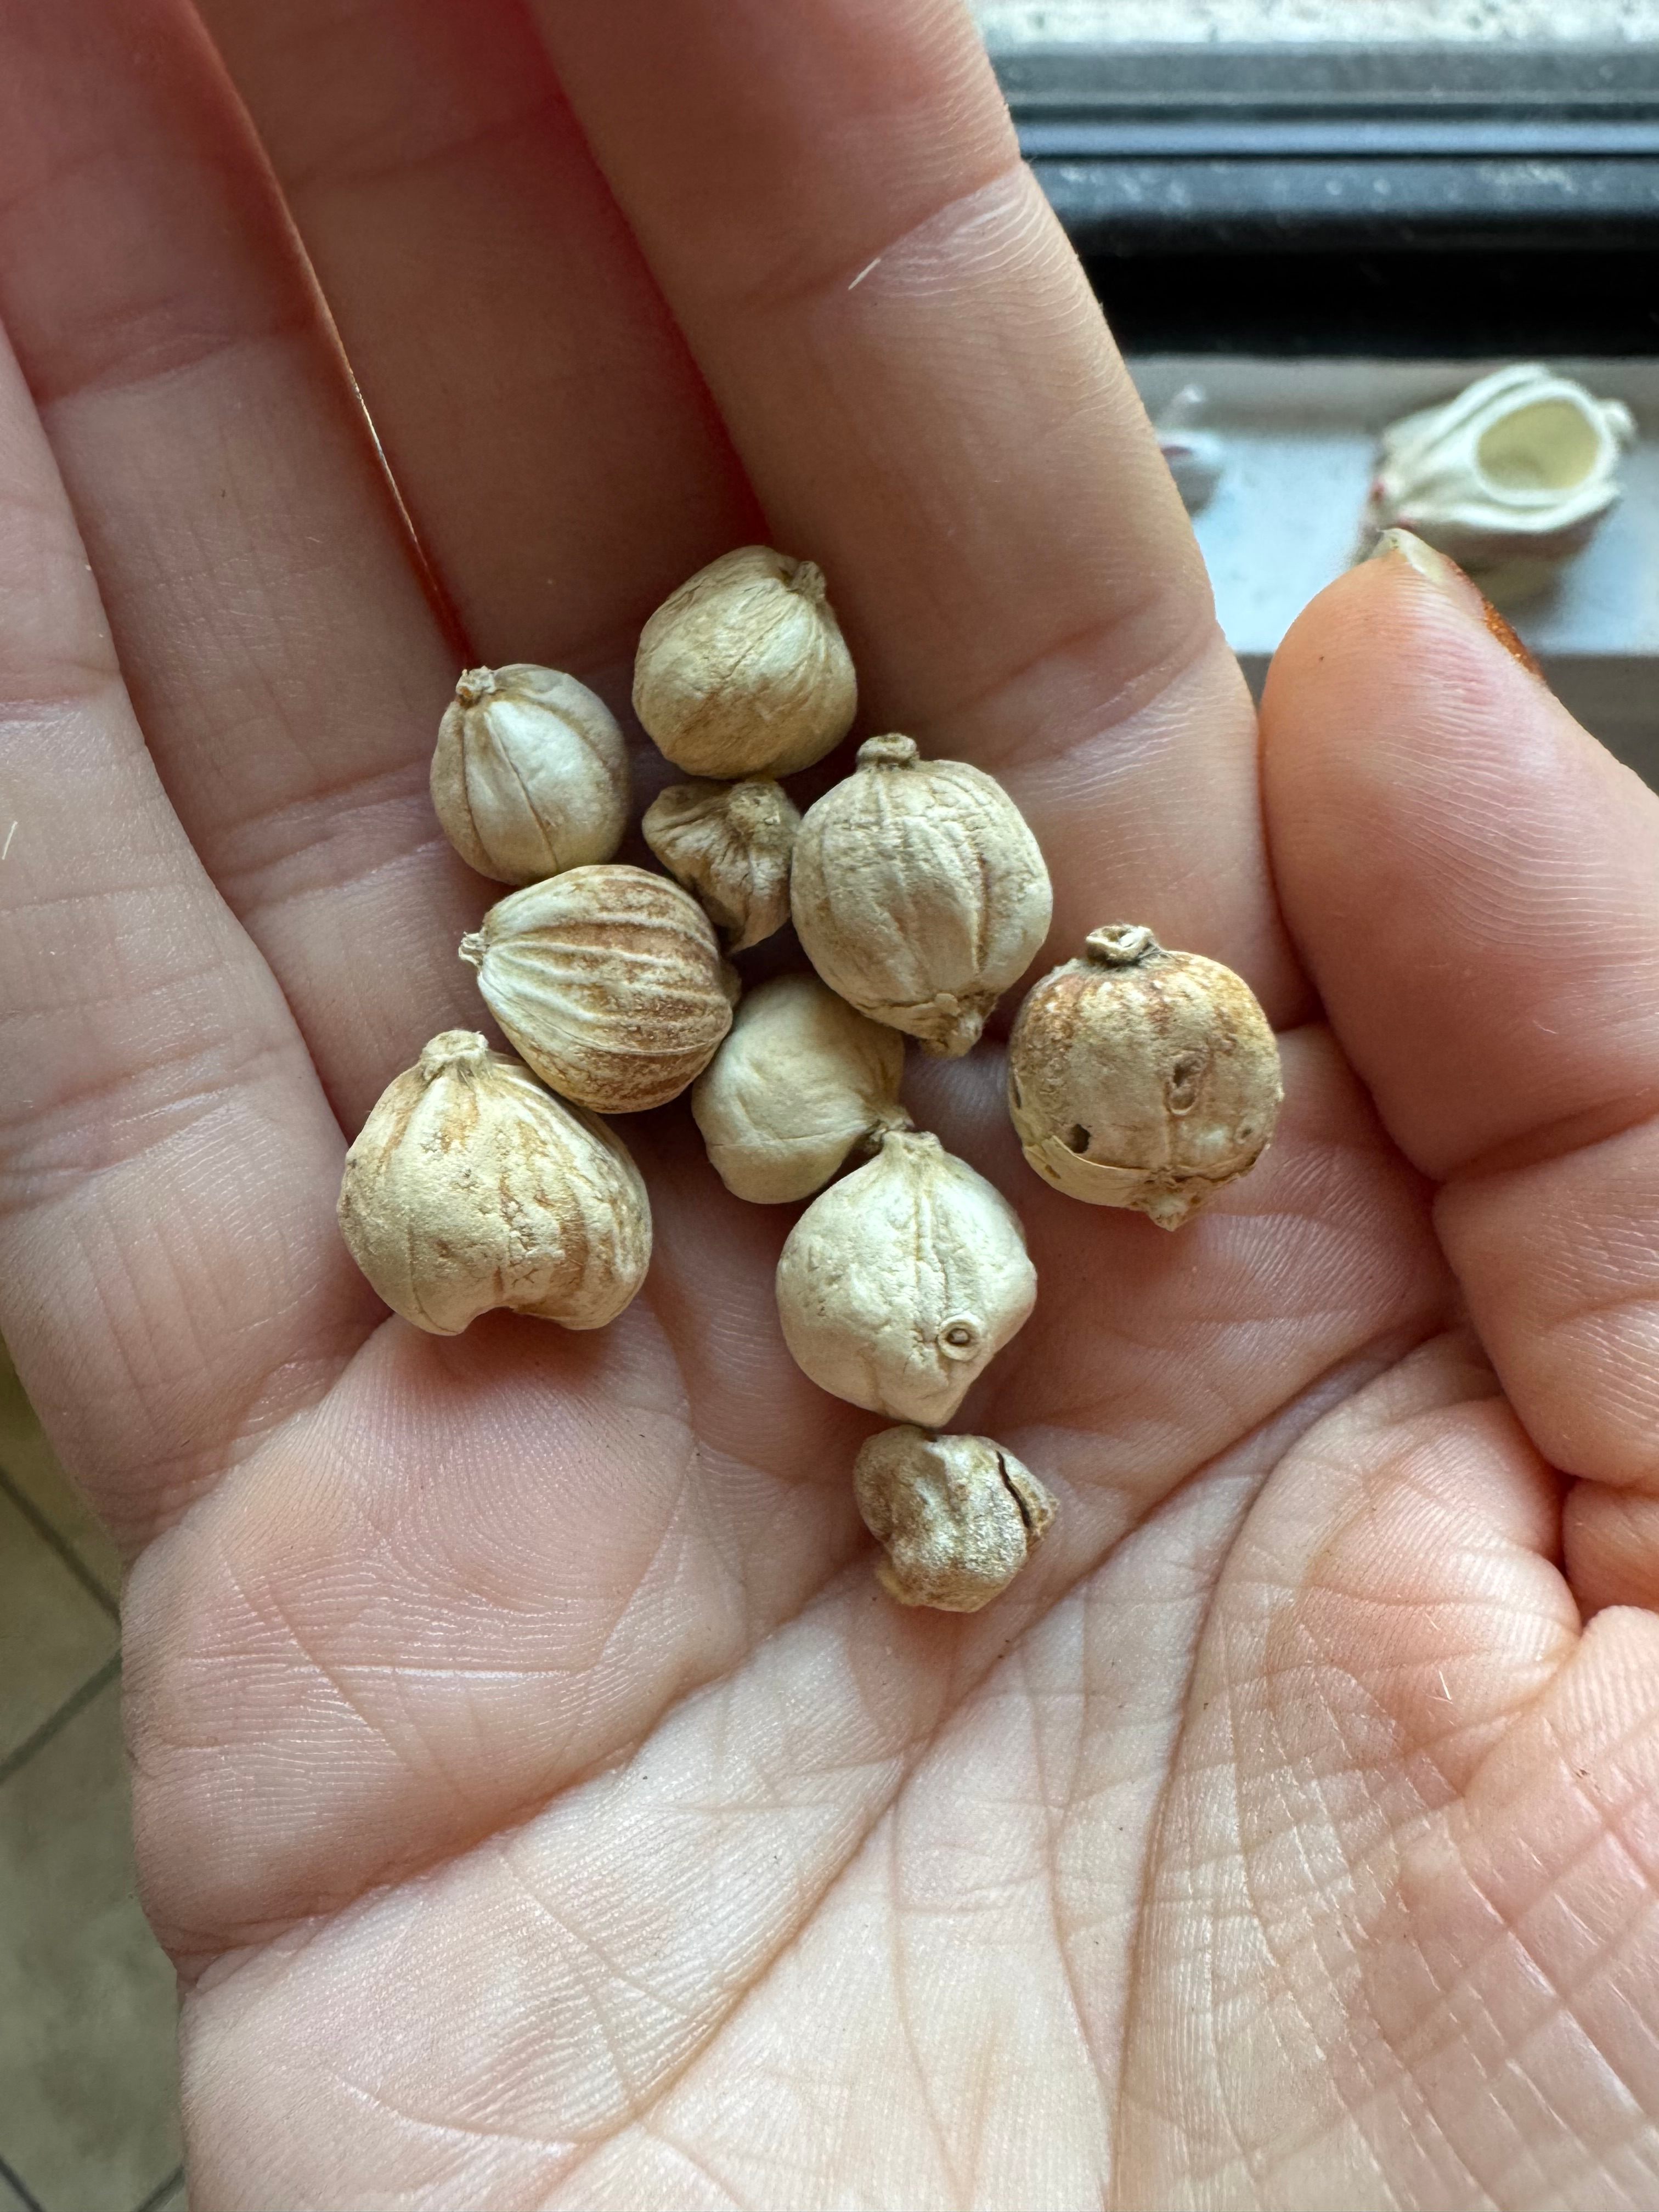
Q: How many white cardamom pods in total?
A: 10